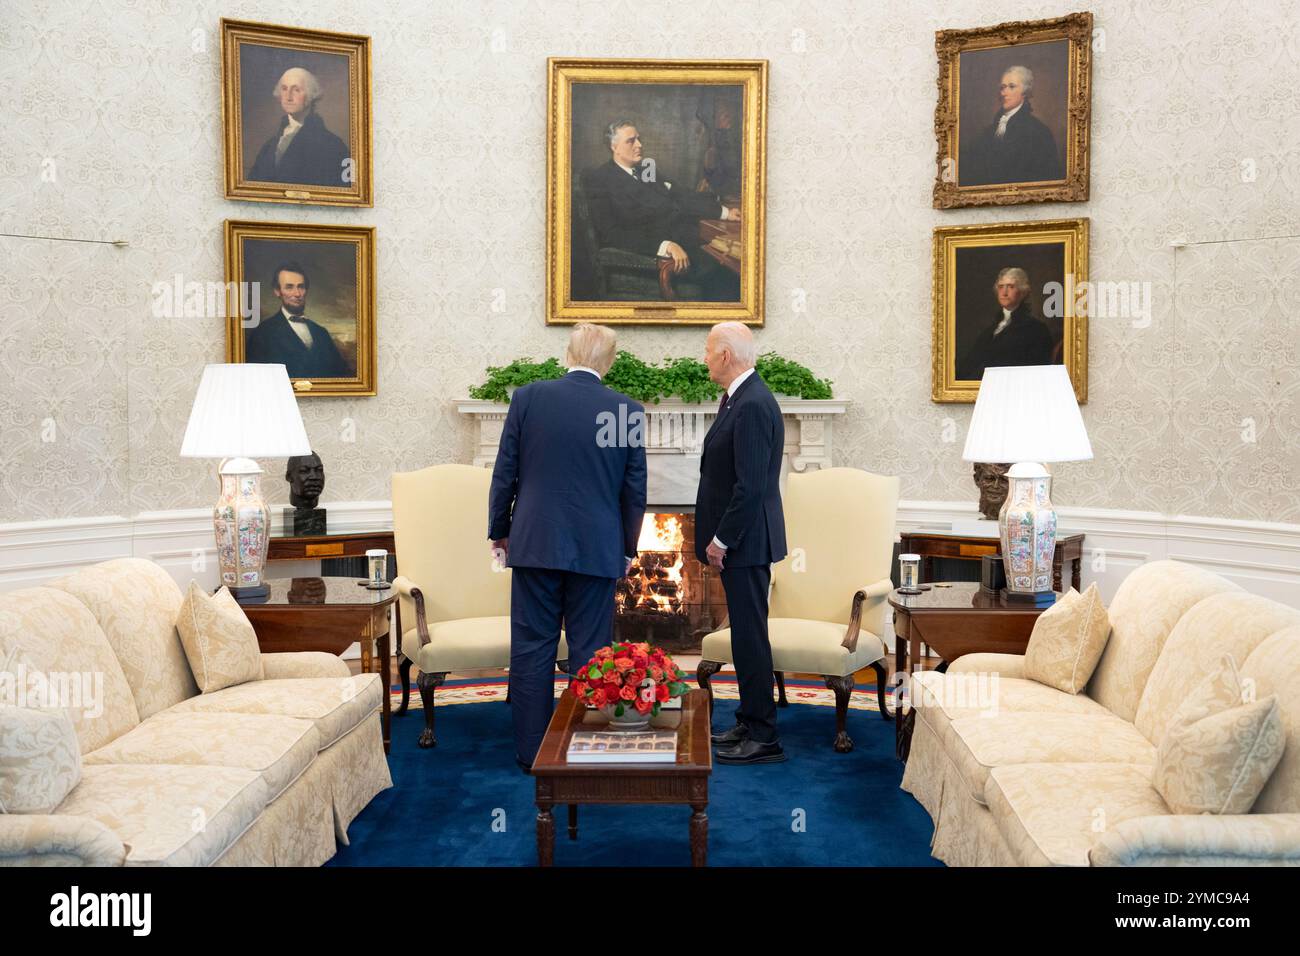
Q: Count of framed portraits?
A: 5